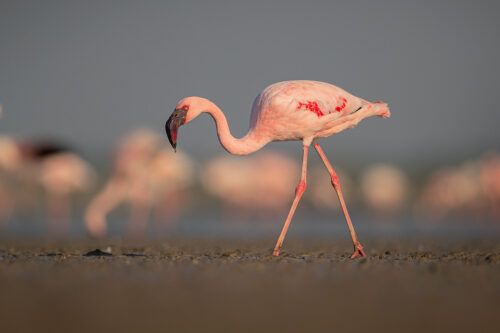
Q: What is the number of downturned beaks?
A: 1